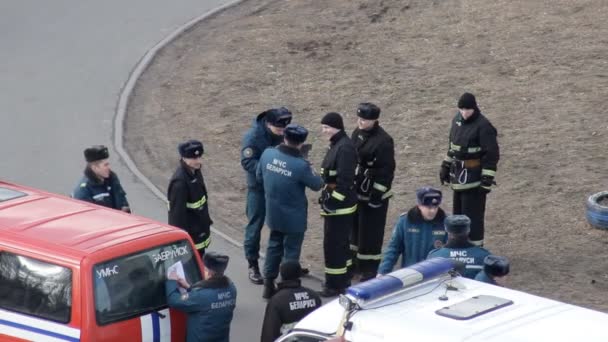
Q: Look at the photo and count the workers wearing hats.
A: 12